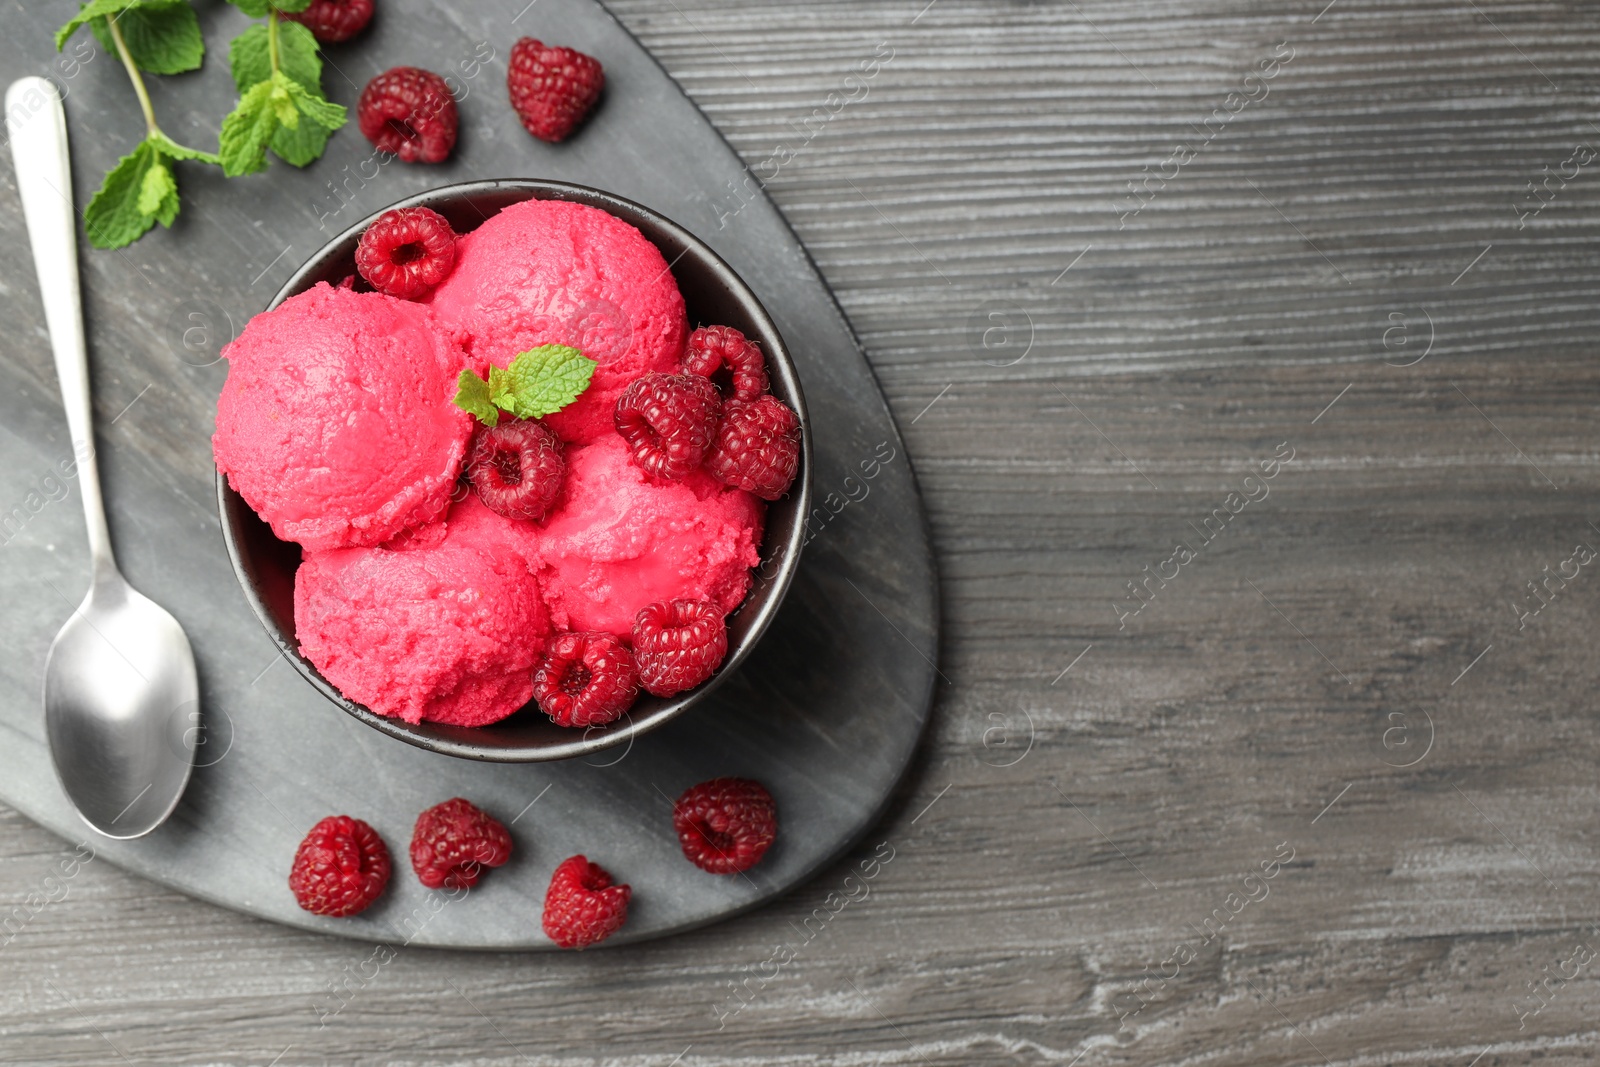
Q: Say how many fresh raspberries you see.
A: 14